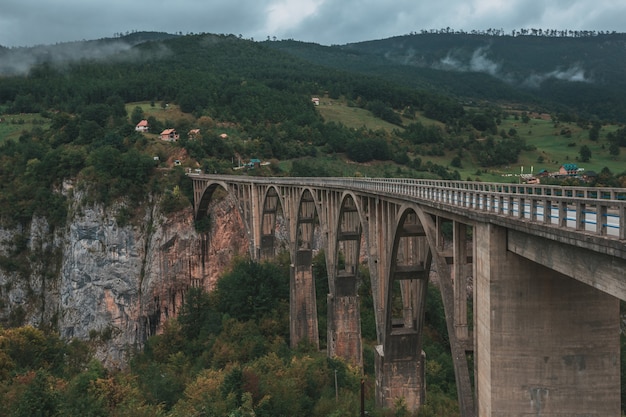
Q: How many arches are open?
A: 5